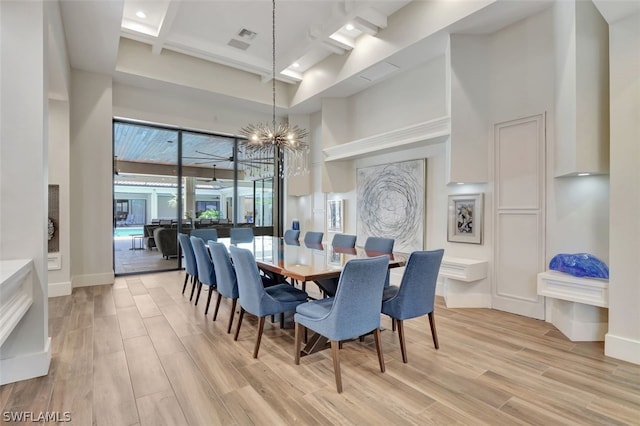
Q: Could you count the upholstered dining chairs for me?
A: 12